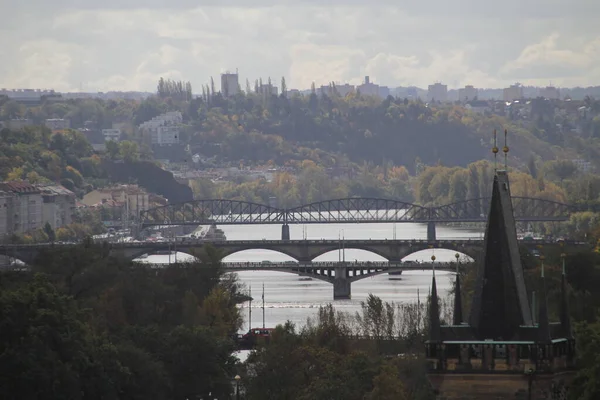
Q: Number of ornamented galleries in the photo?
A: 1